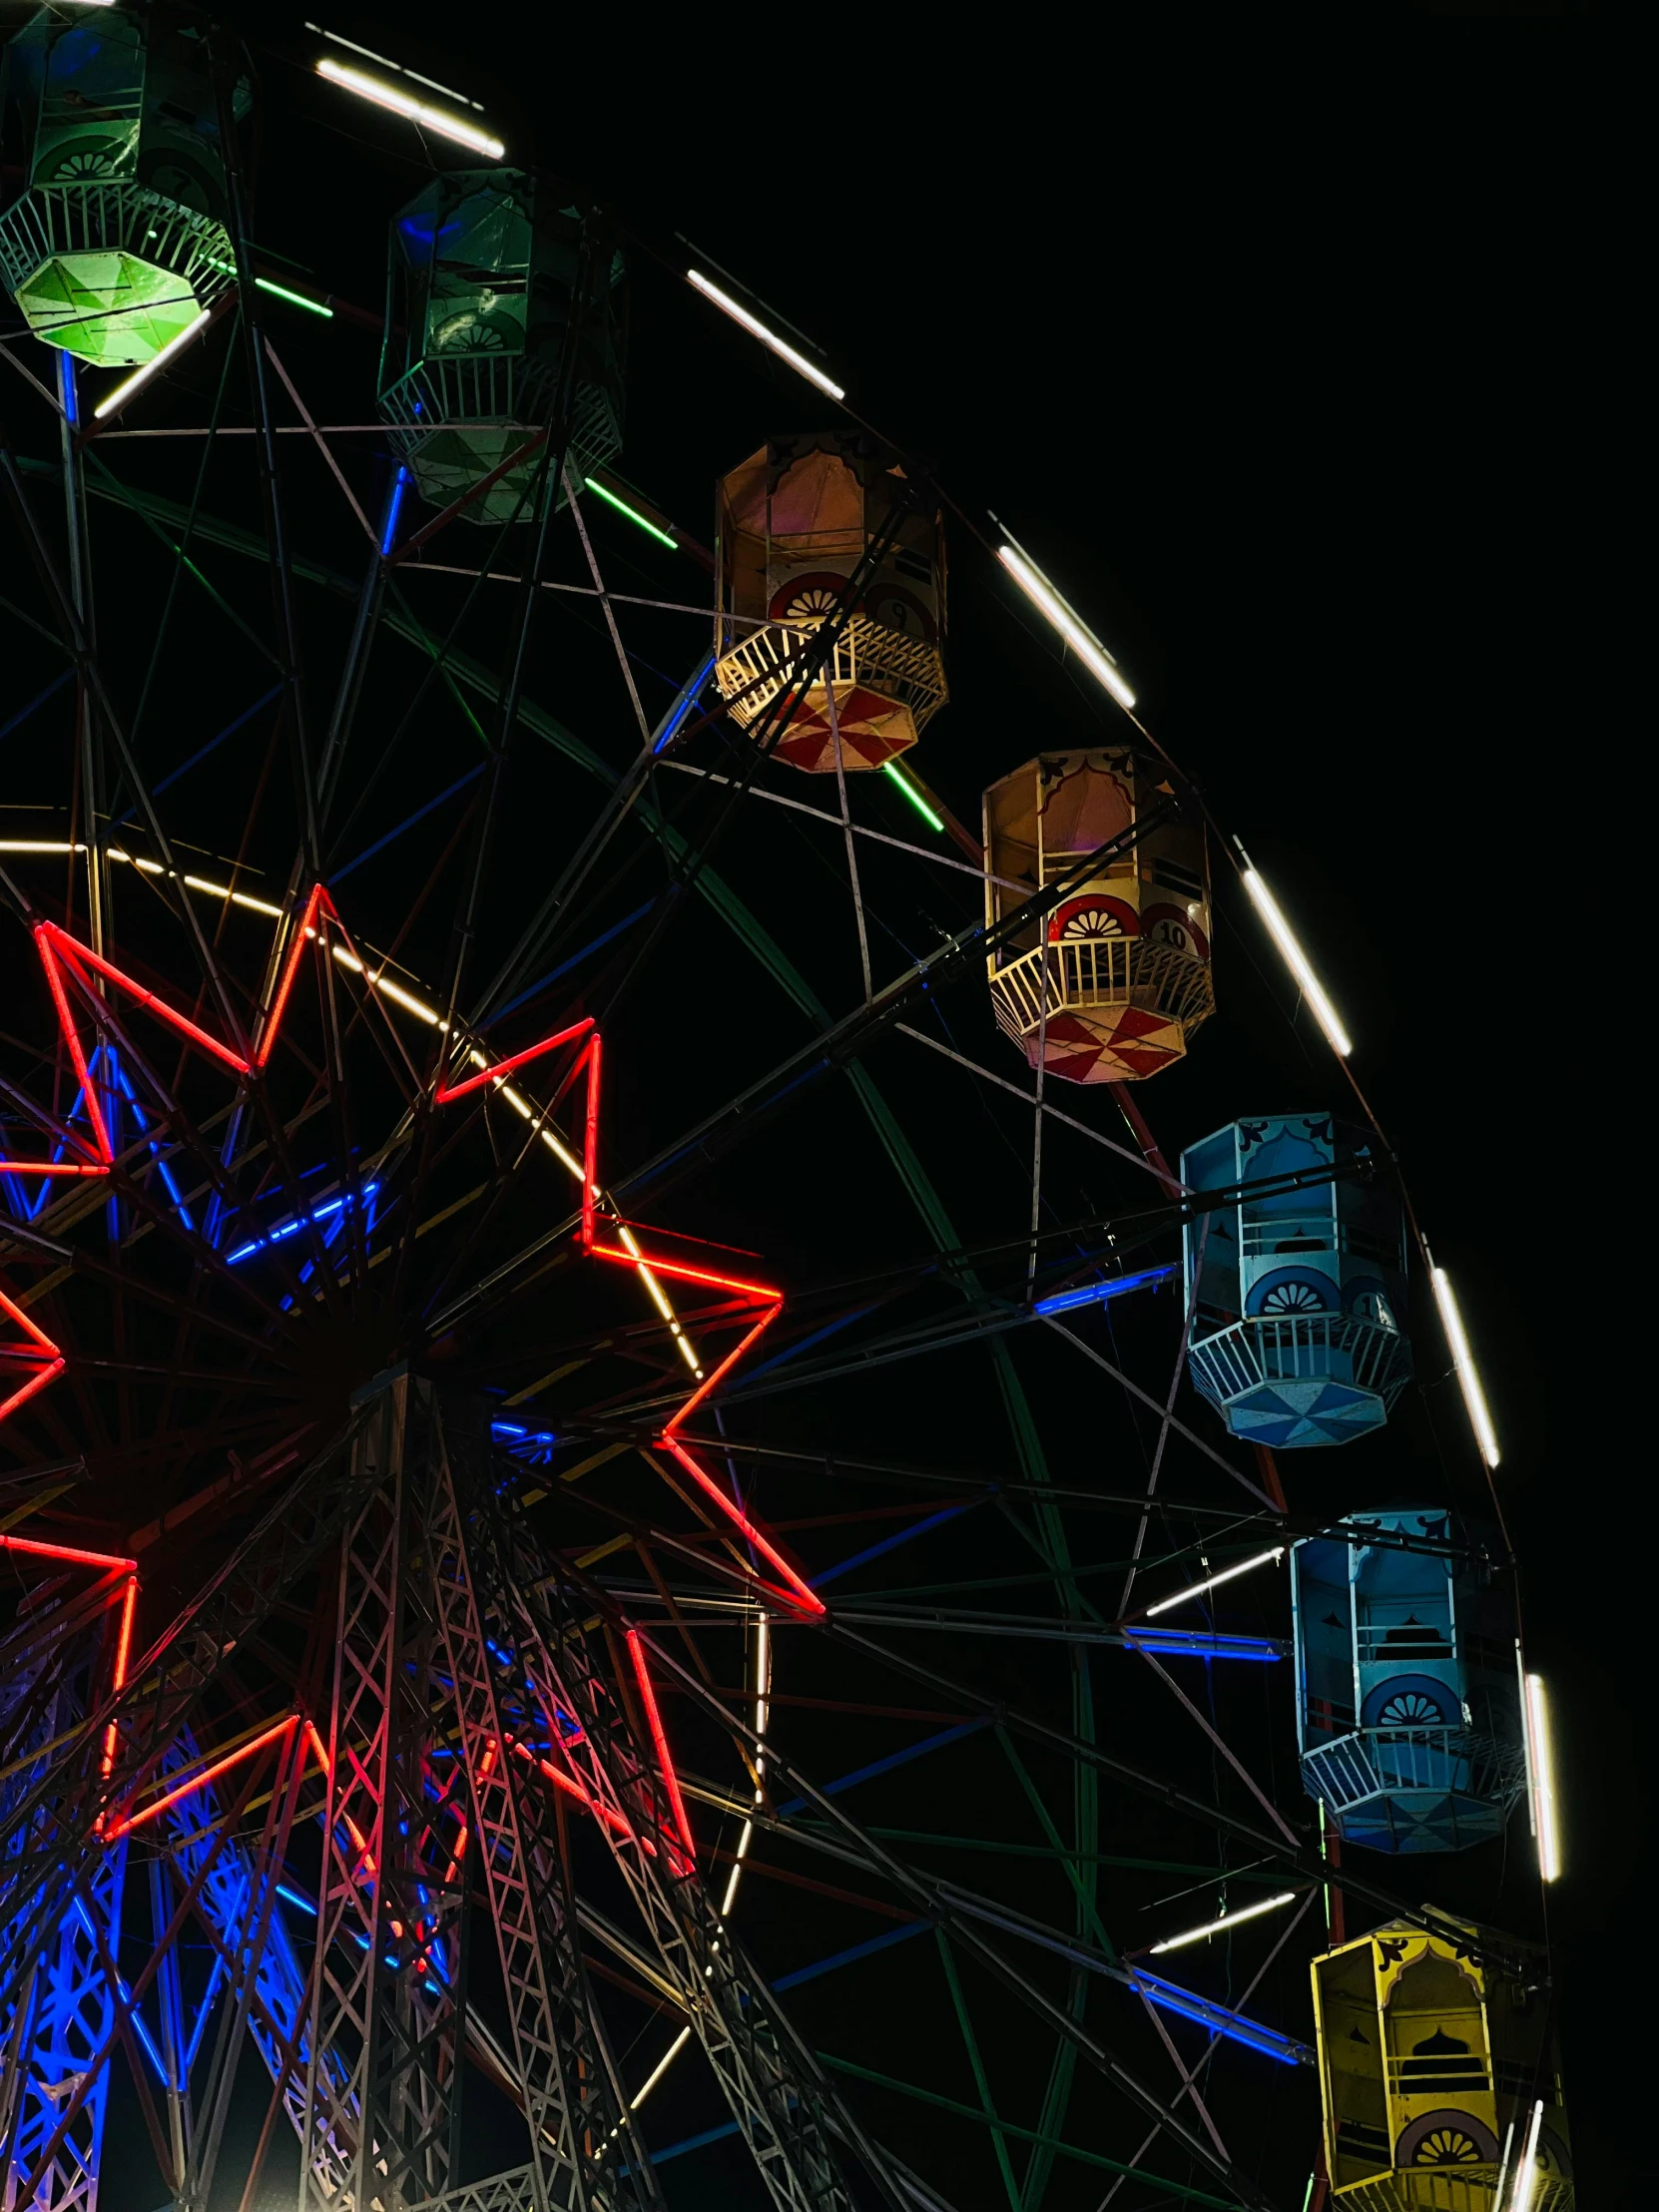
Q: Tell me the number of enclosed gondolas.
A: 7